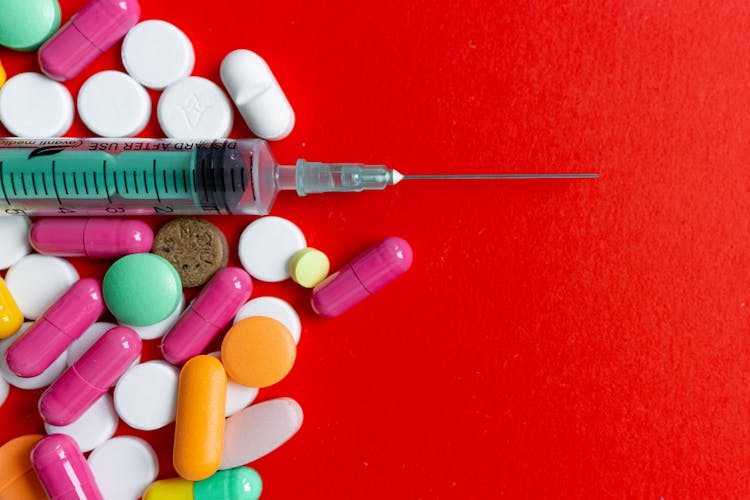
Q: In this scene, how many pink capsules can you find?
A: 7